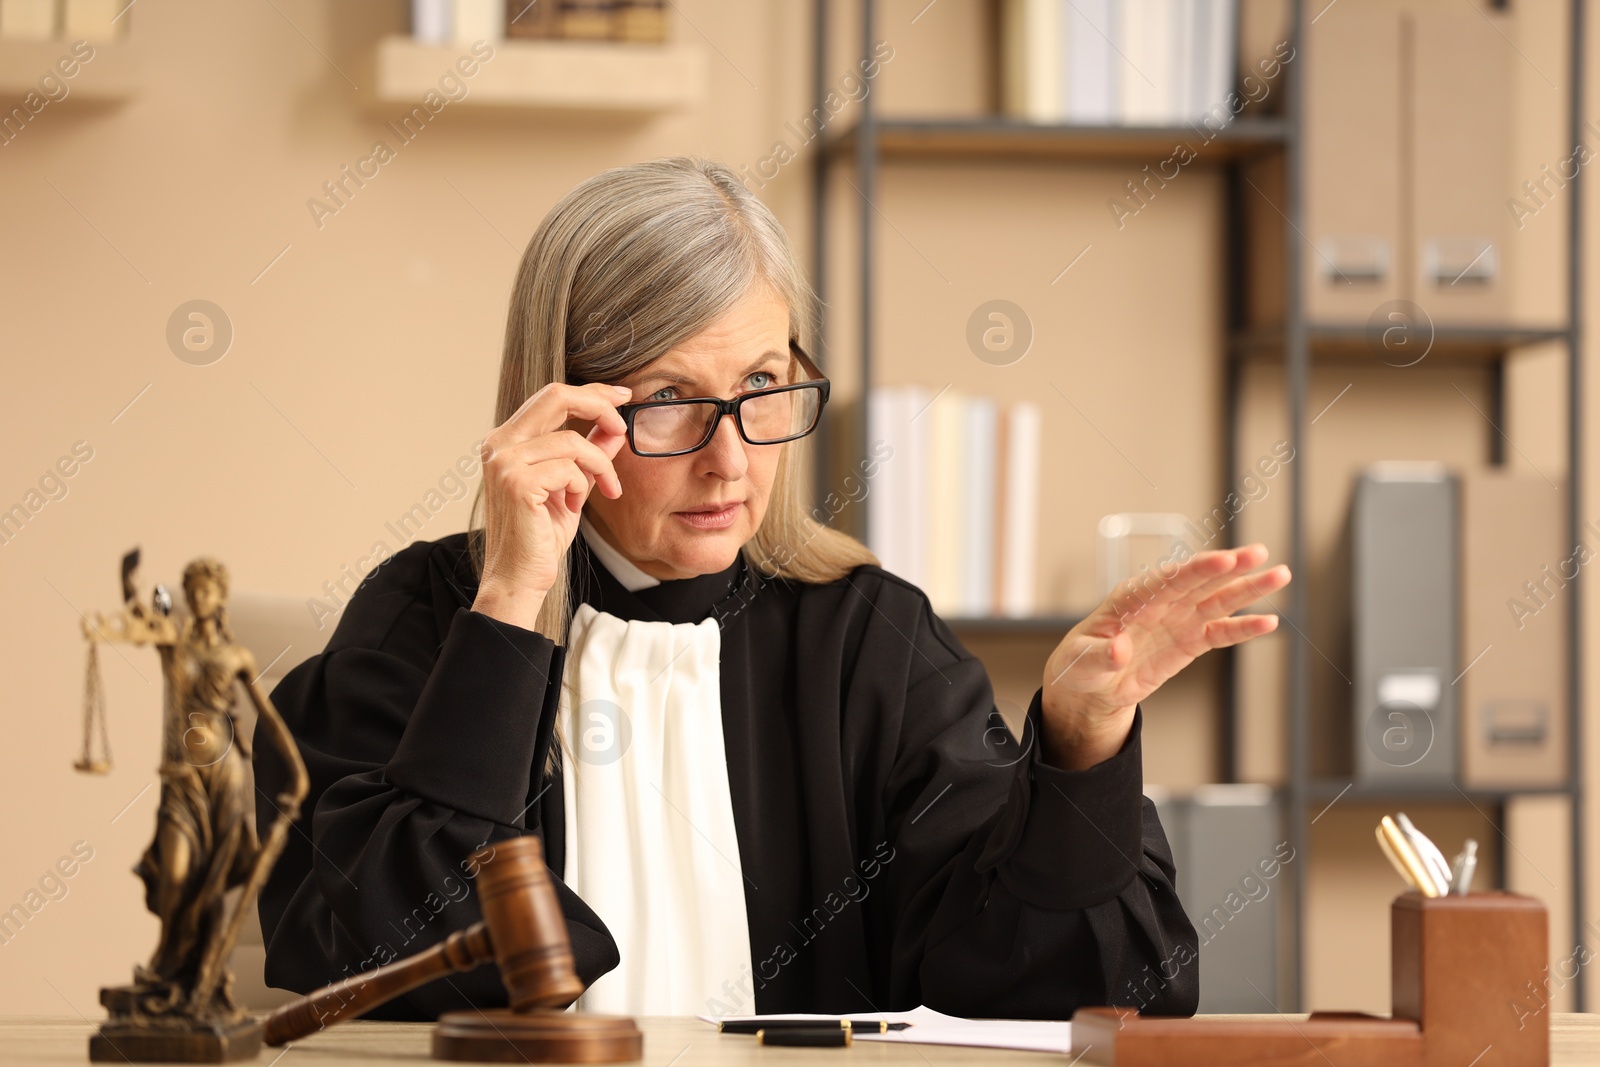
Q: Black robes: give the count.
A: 1